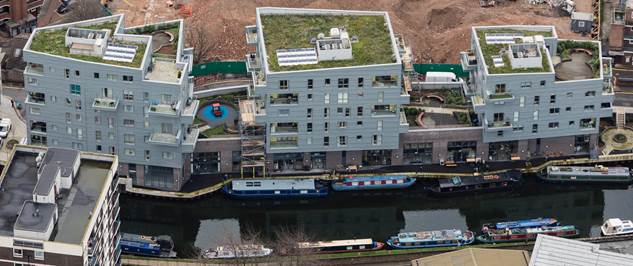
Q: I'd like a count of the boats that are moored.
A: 11